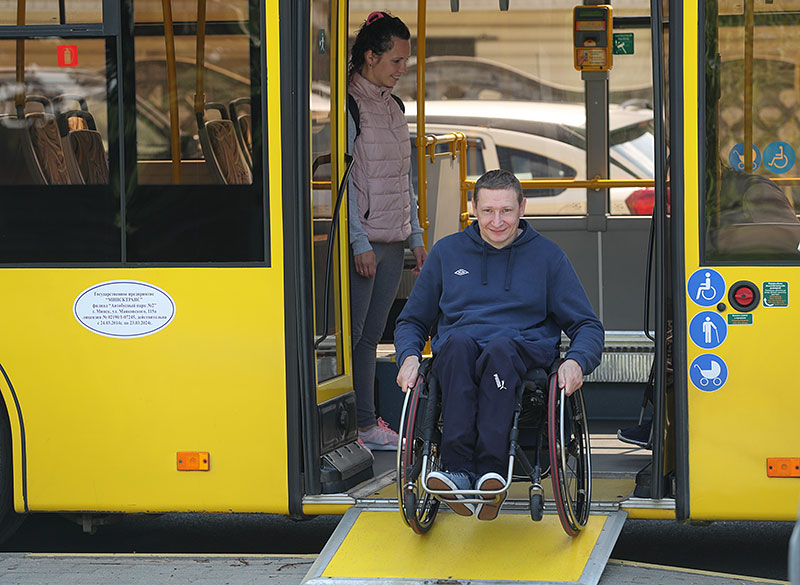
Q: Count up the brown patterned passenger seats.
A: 4